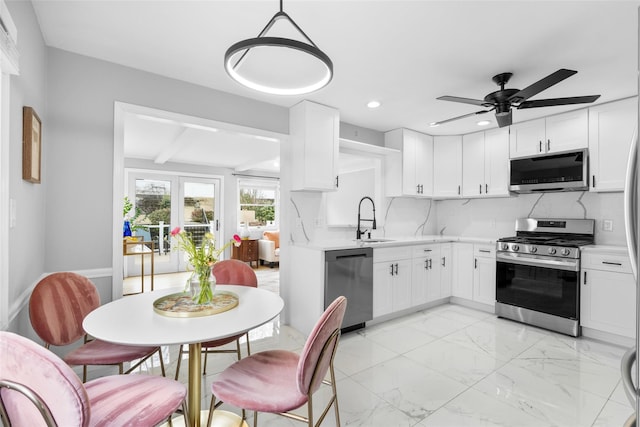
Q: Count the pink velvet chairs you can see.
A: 4